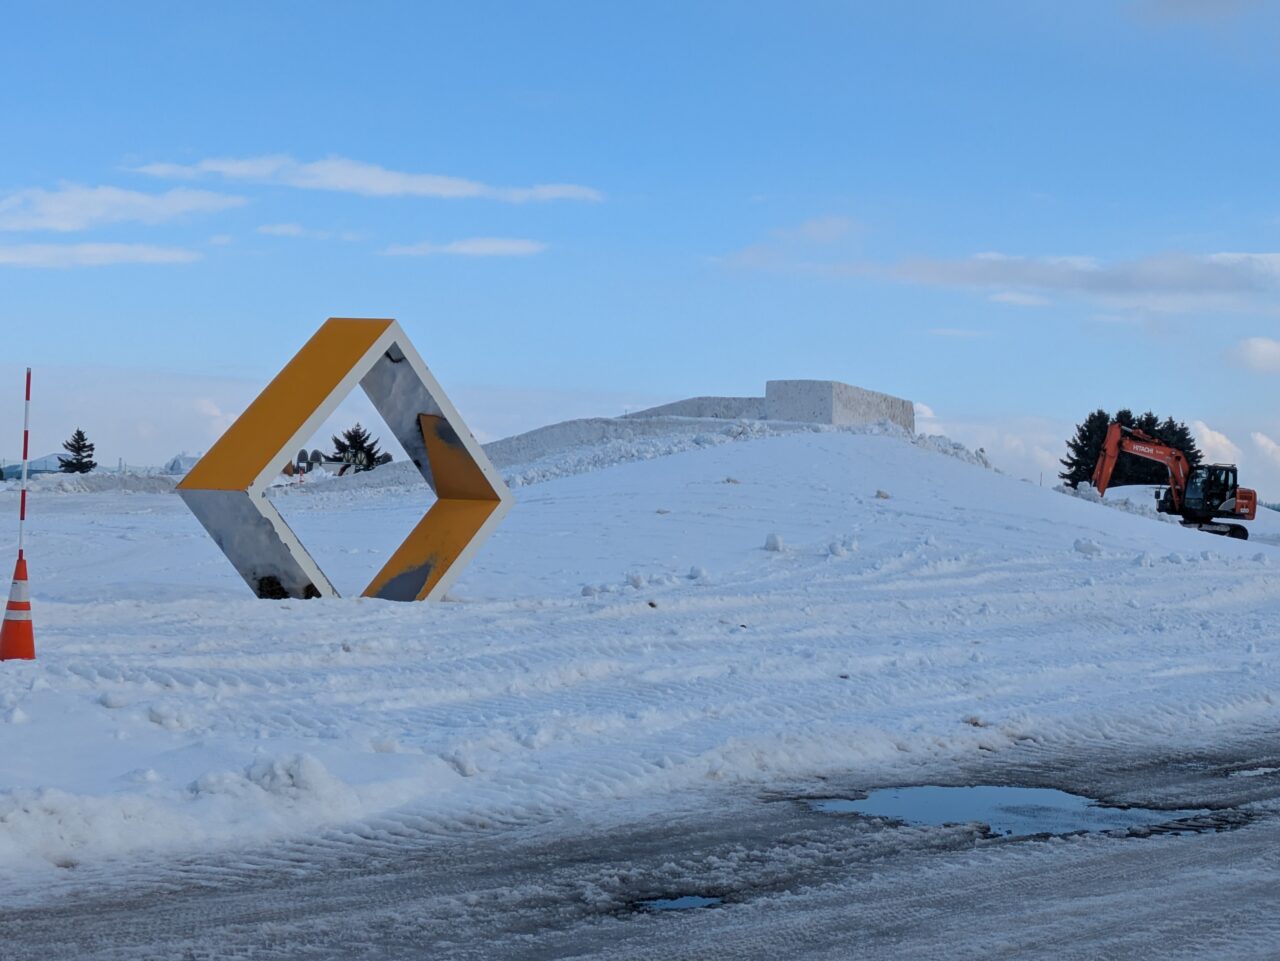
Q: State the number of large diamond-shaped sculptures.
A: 1